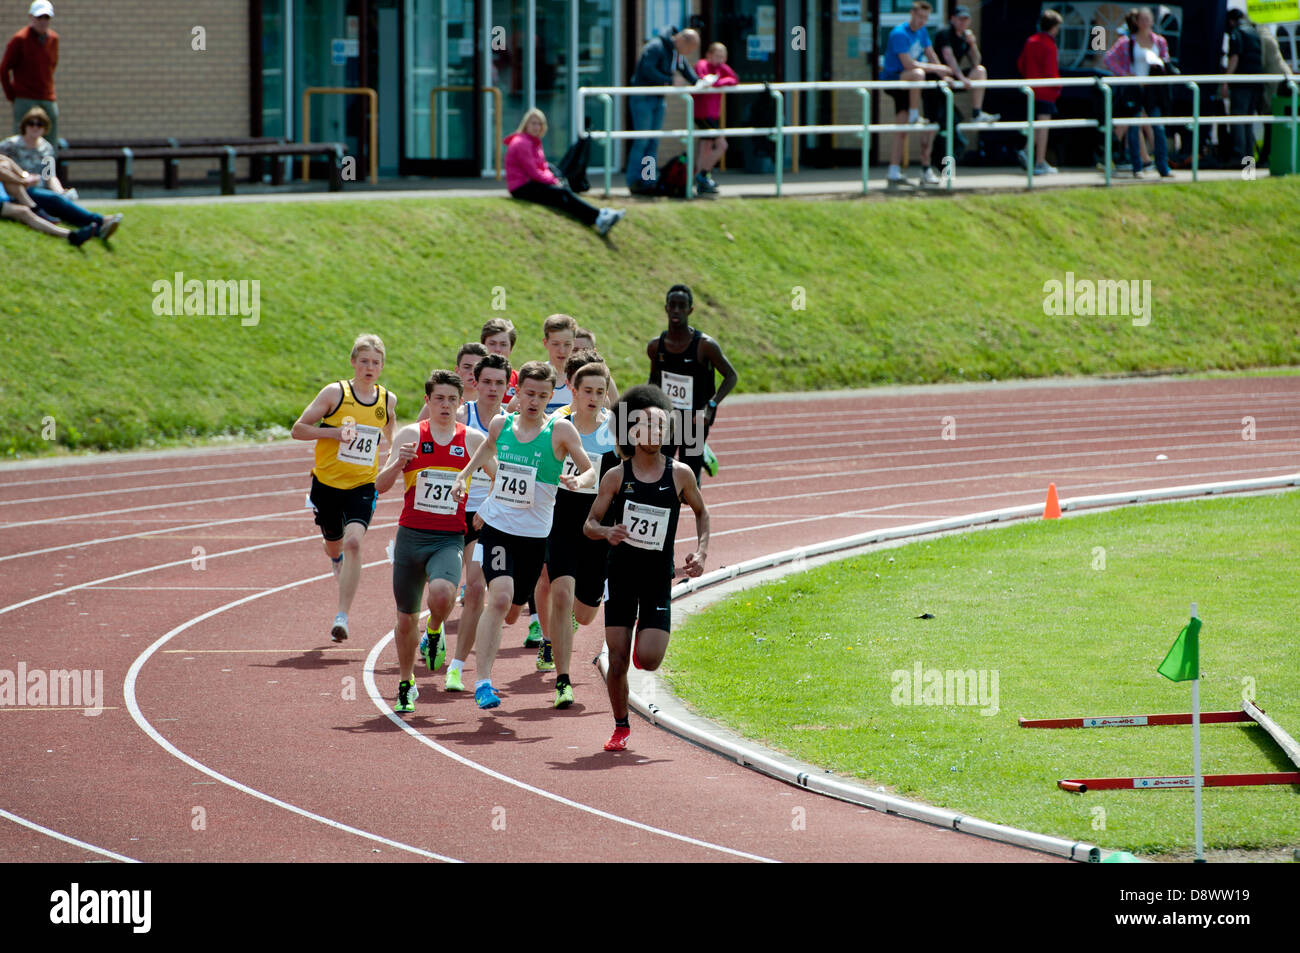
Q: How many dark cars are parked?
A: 0